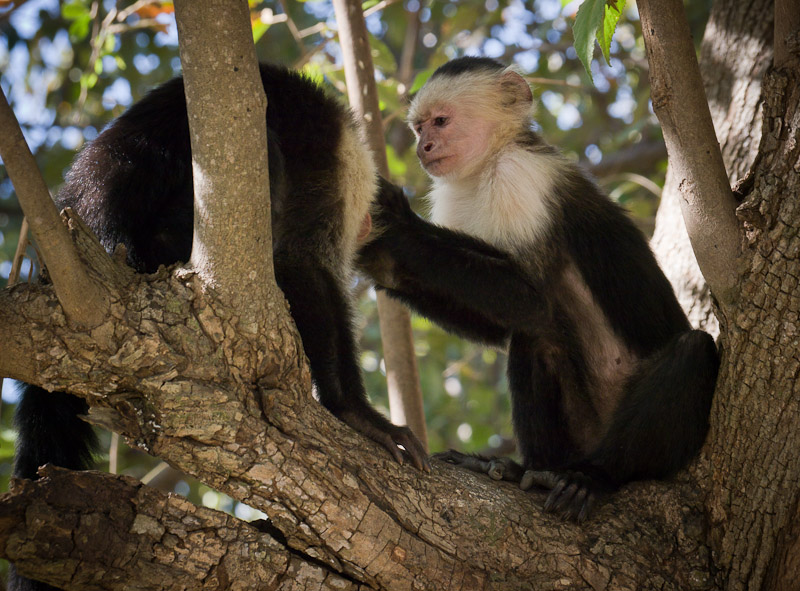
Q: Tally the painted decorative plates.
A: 0